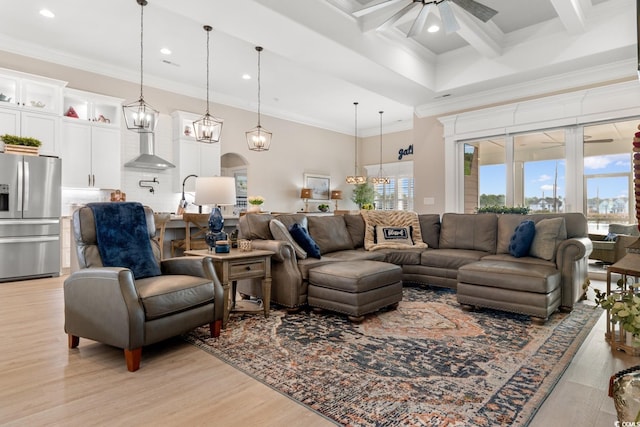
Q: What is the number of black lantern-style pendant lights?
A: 3